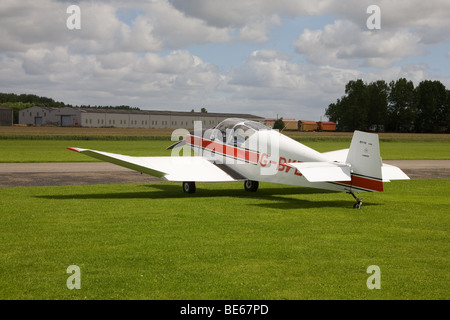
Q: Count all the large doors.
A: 2